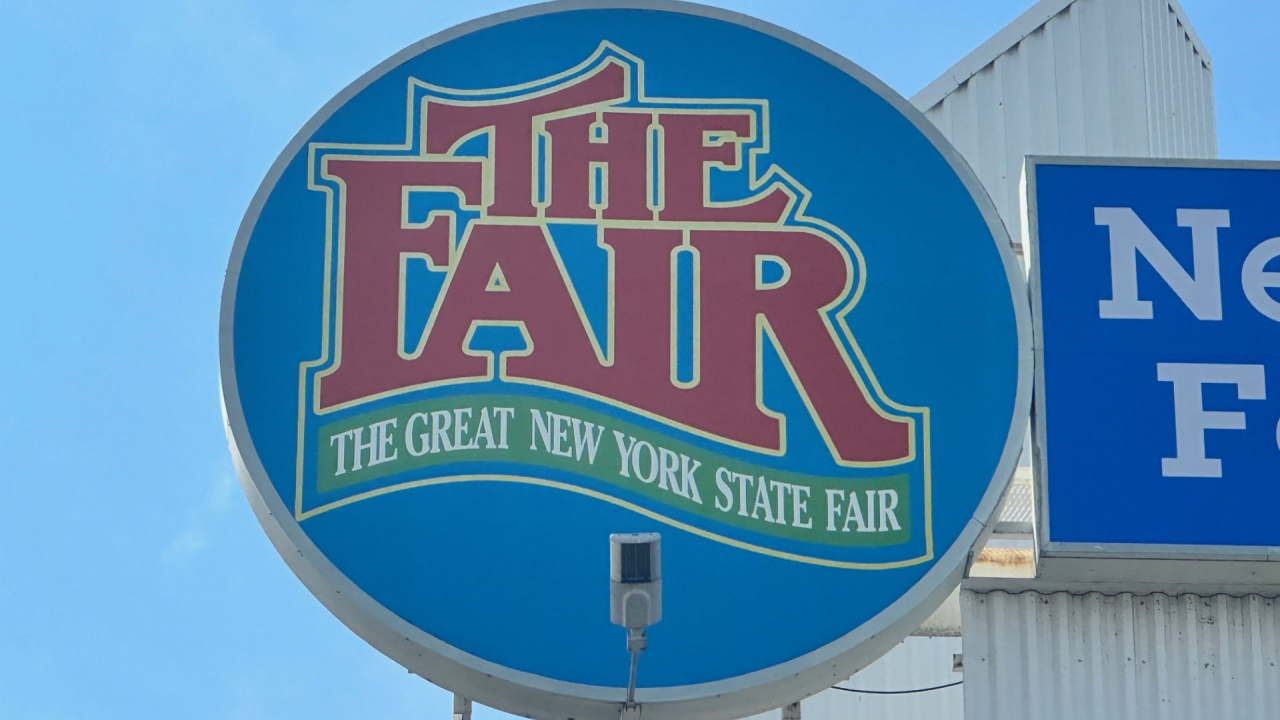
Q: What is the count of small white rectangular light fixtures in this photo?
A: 1